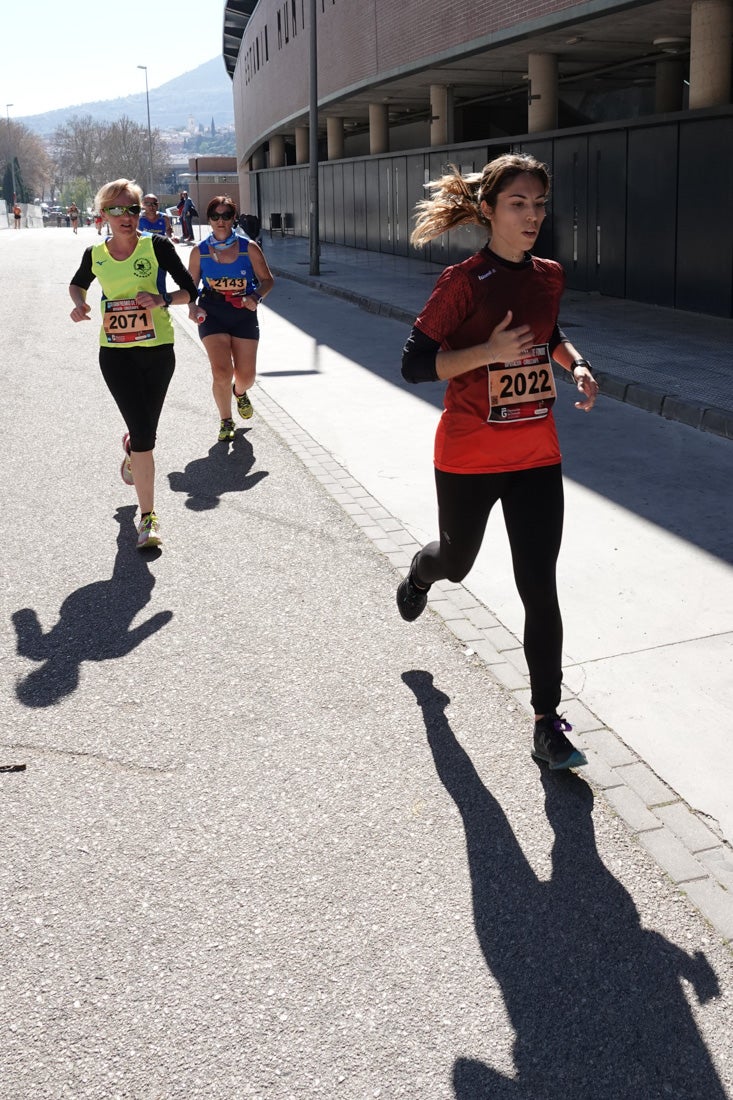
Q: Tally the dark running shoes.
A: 2